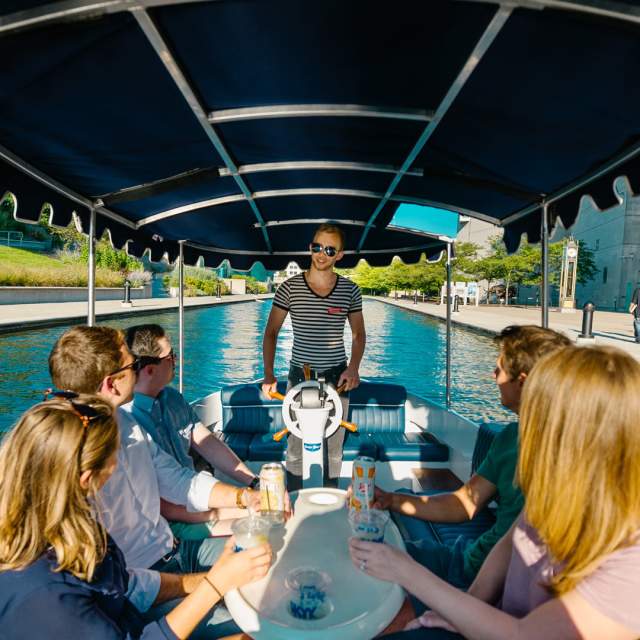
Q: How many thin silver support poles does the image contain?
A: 4